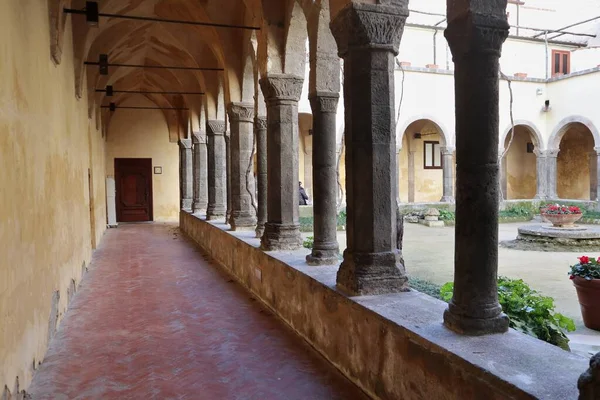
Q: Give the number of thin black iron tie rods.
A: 4